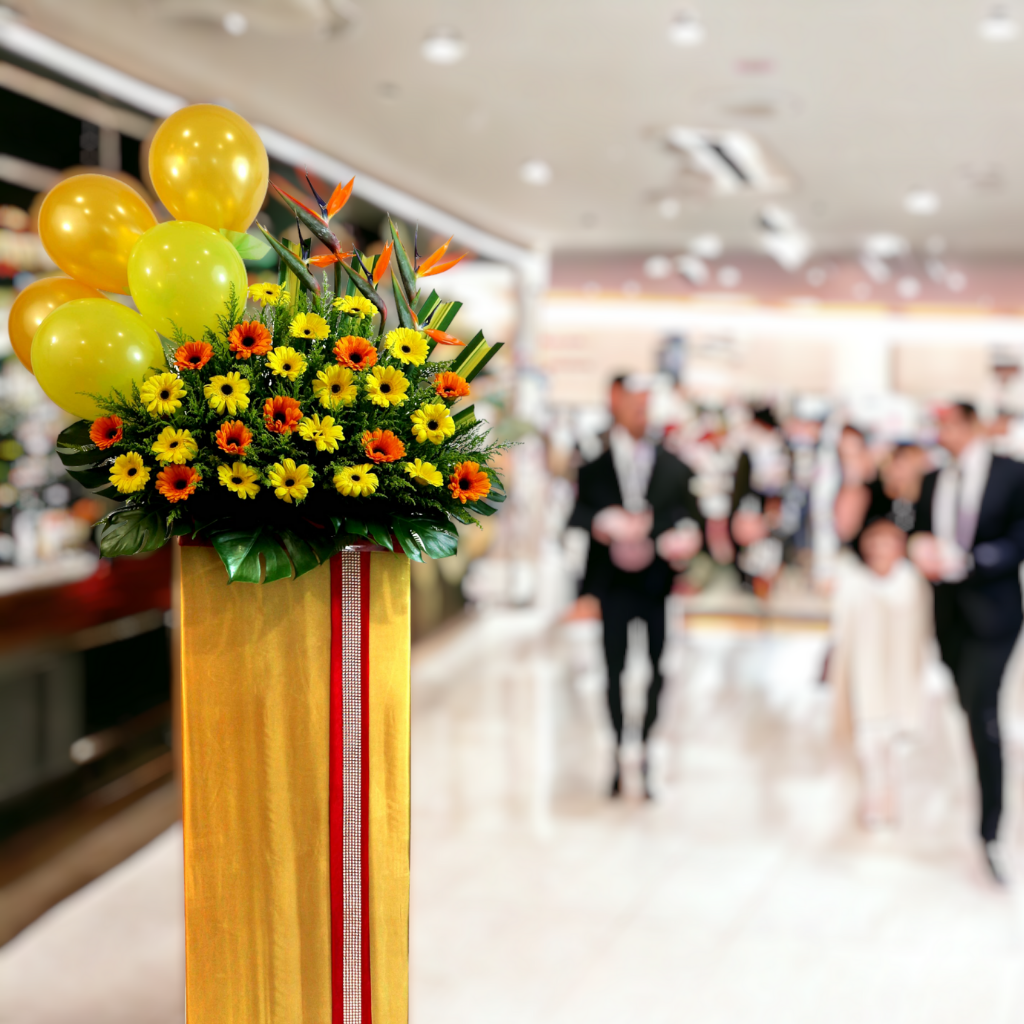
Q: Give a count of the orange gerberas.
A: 10